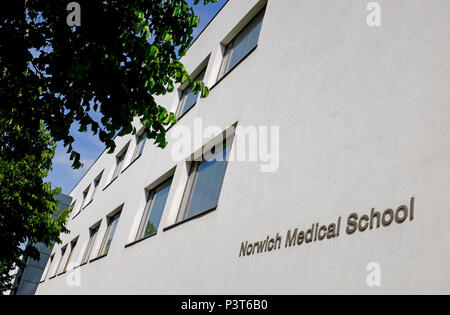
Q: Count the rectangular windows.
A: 14